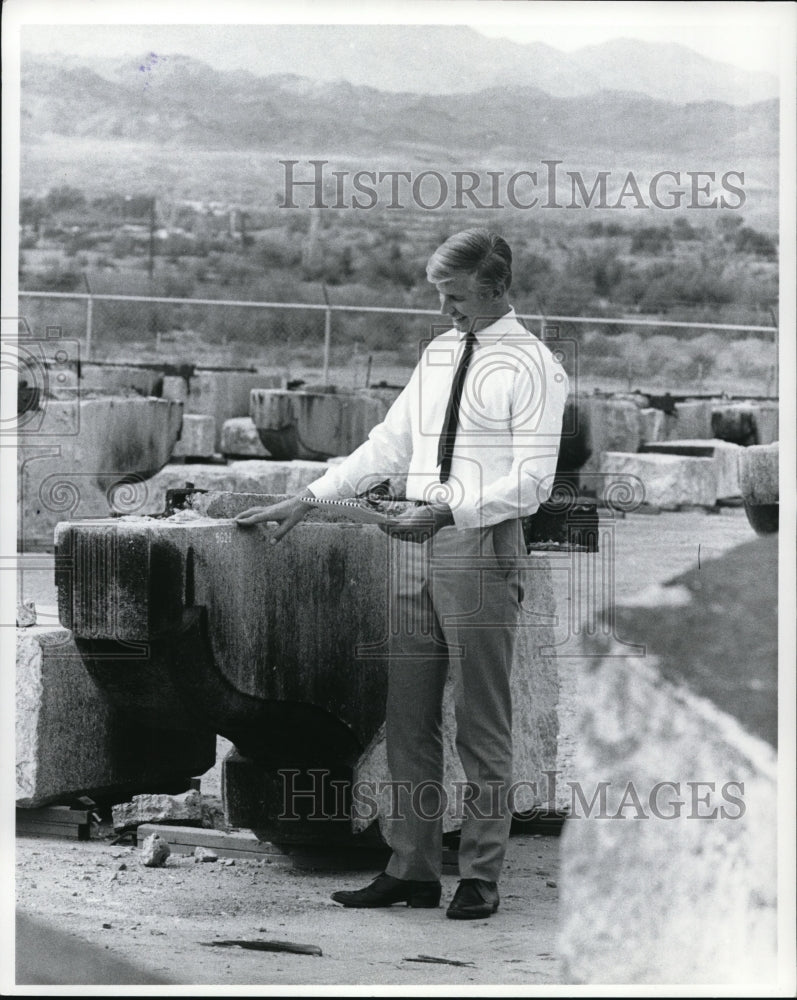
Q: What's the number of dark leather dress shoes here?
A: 2